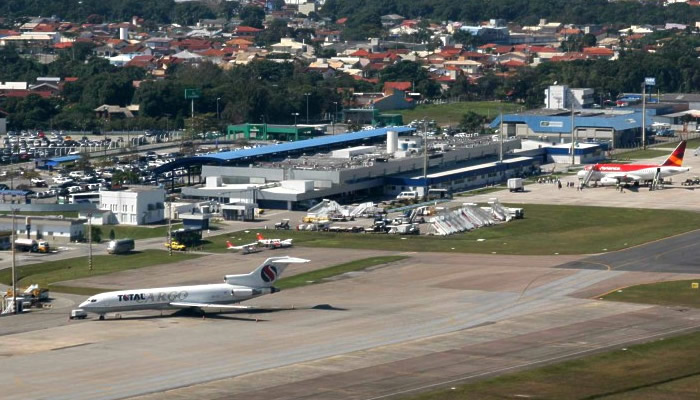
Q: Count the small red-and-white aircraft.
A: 2